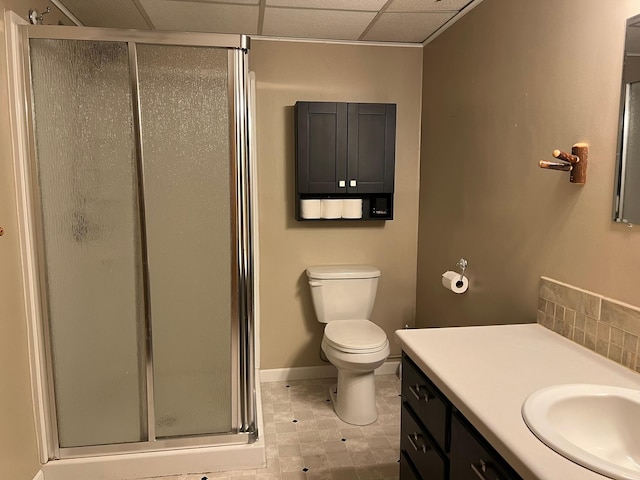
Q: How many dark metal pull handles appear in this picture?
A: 3